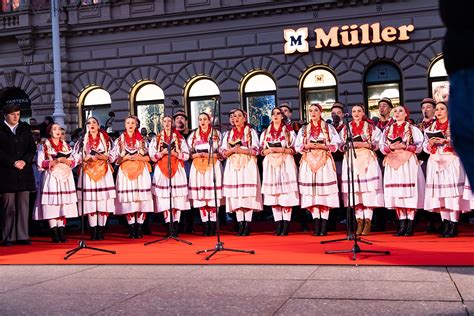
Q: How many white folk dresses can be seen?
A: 11